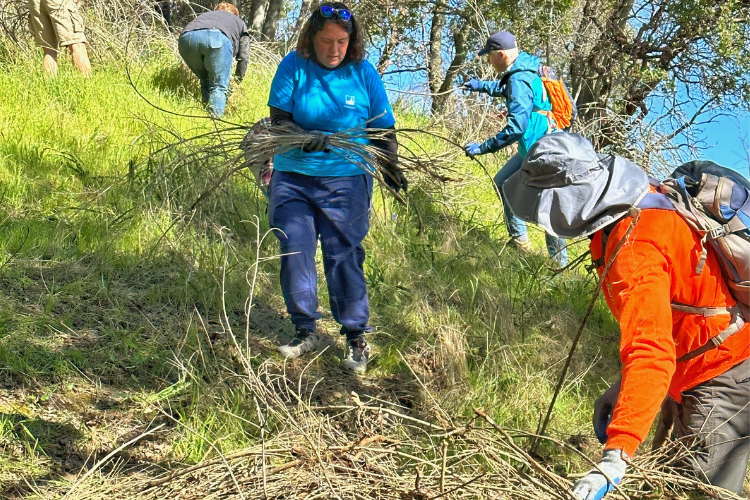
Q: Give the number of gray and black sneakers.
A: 2